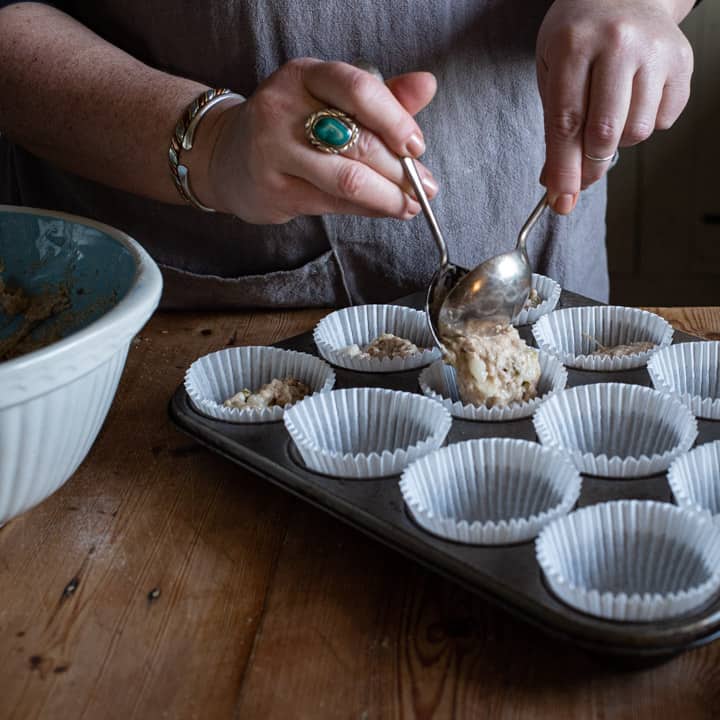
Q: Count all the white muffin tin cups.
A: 11